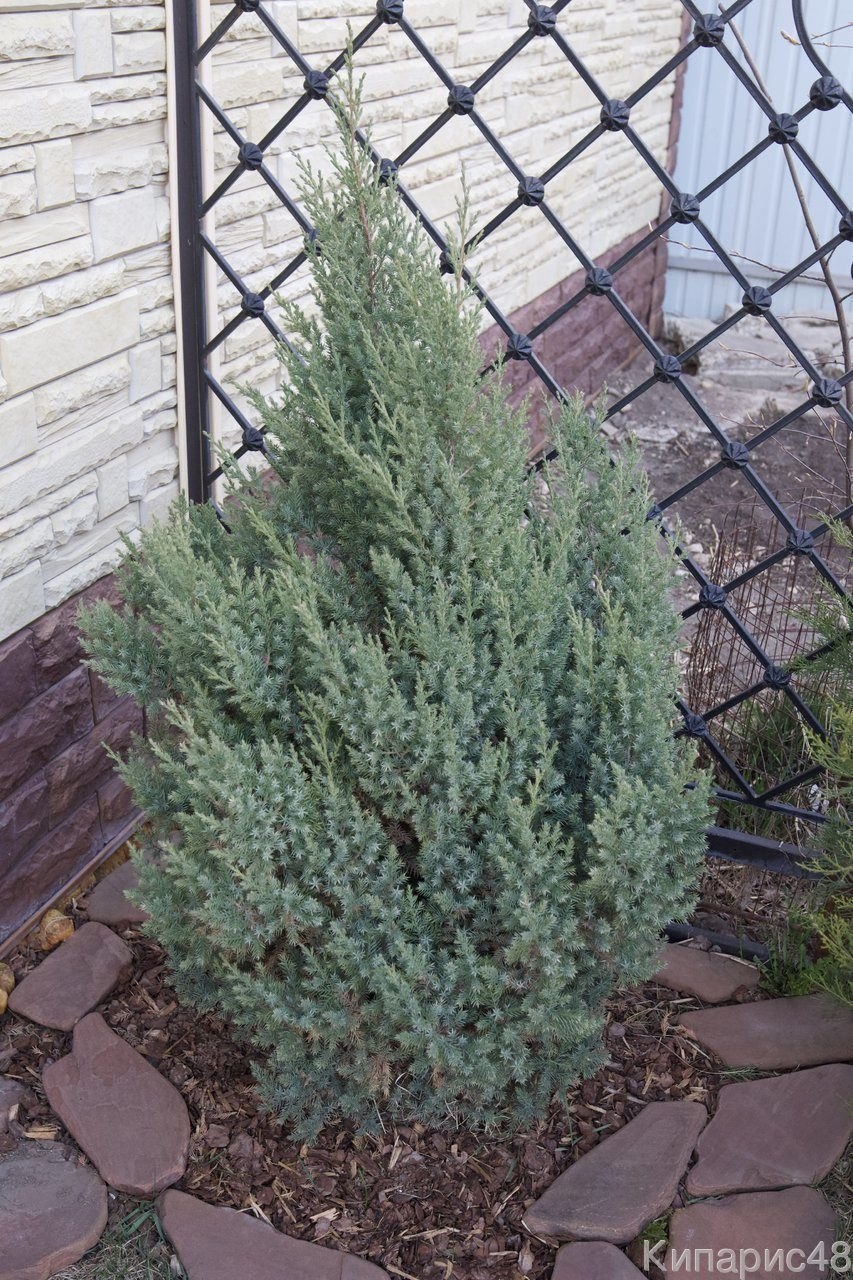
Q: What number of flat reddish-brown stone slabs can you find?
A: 12